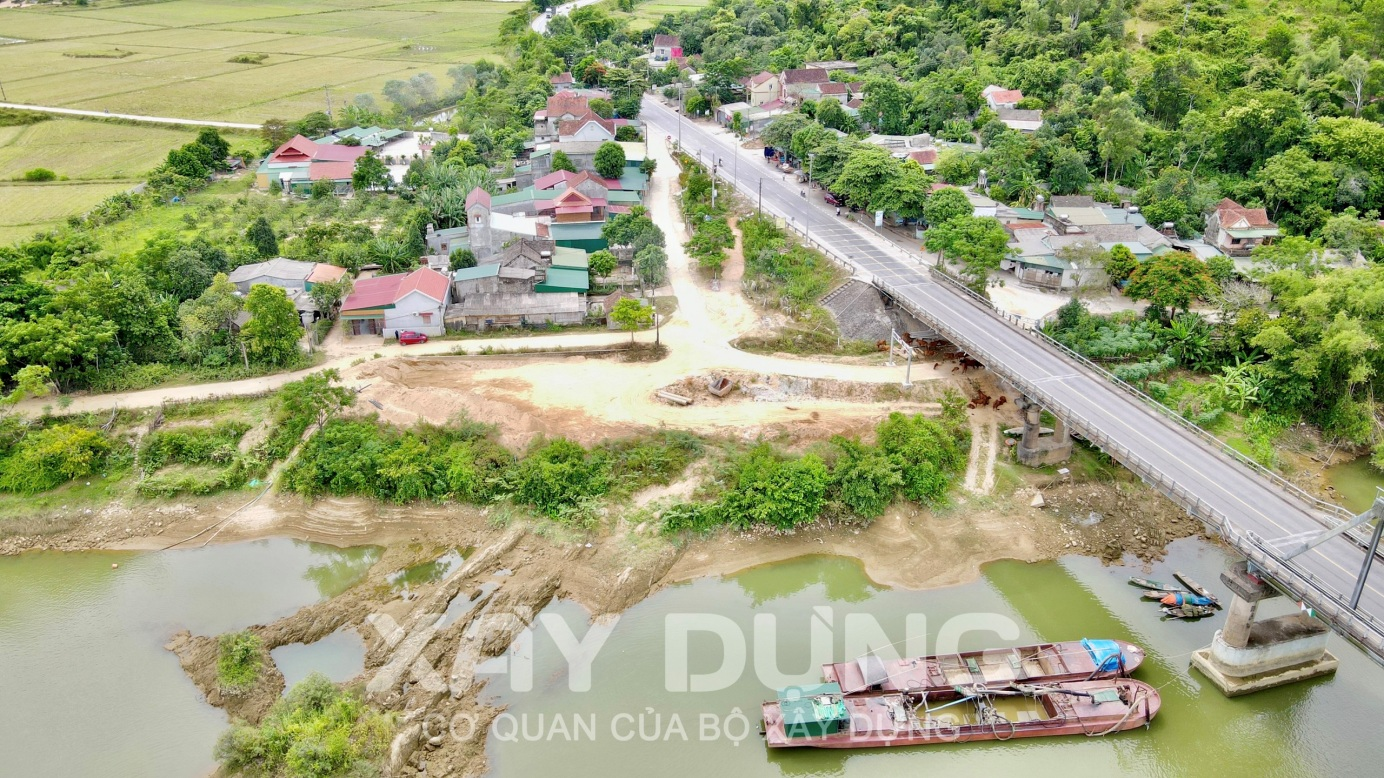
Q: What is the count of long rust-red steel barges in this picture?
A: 2